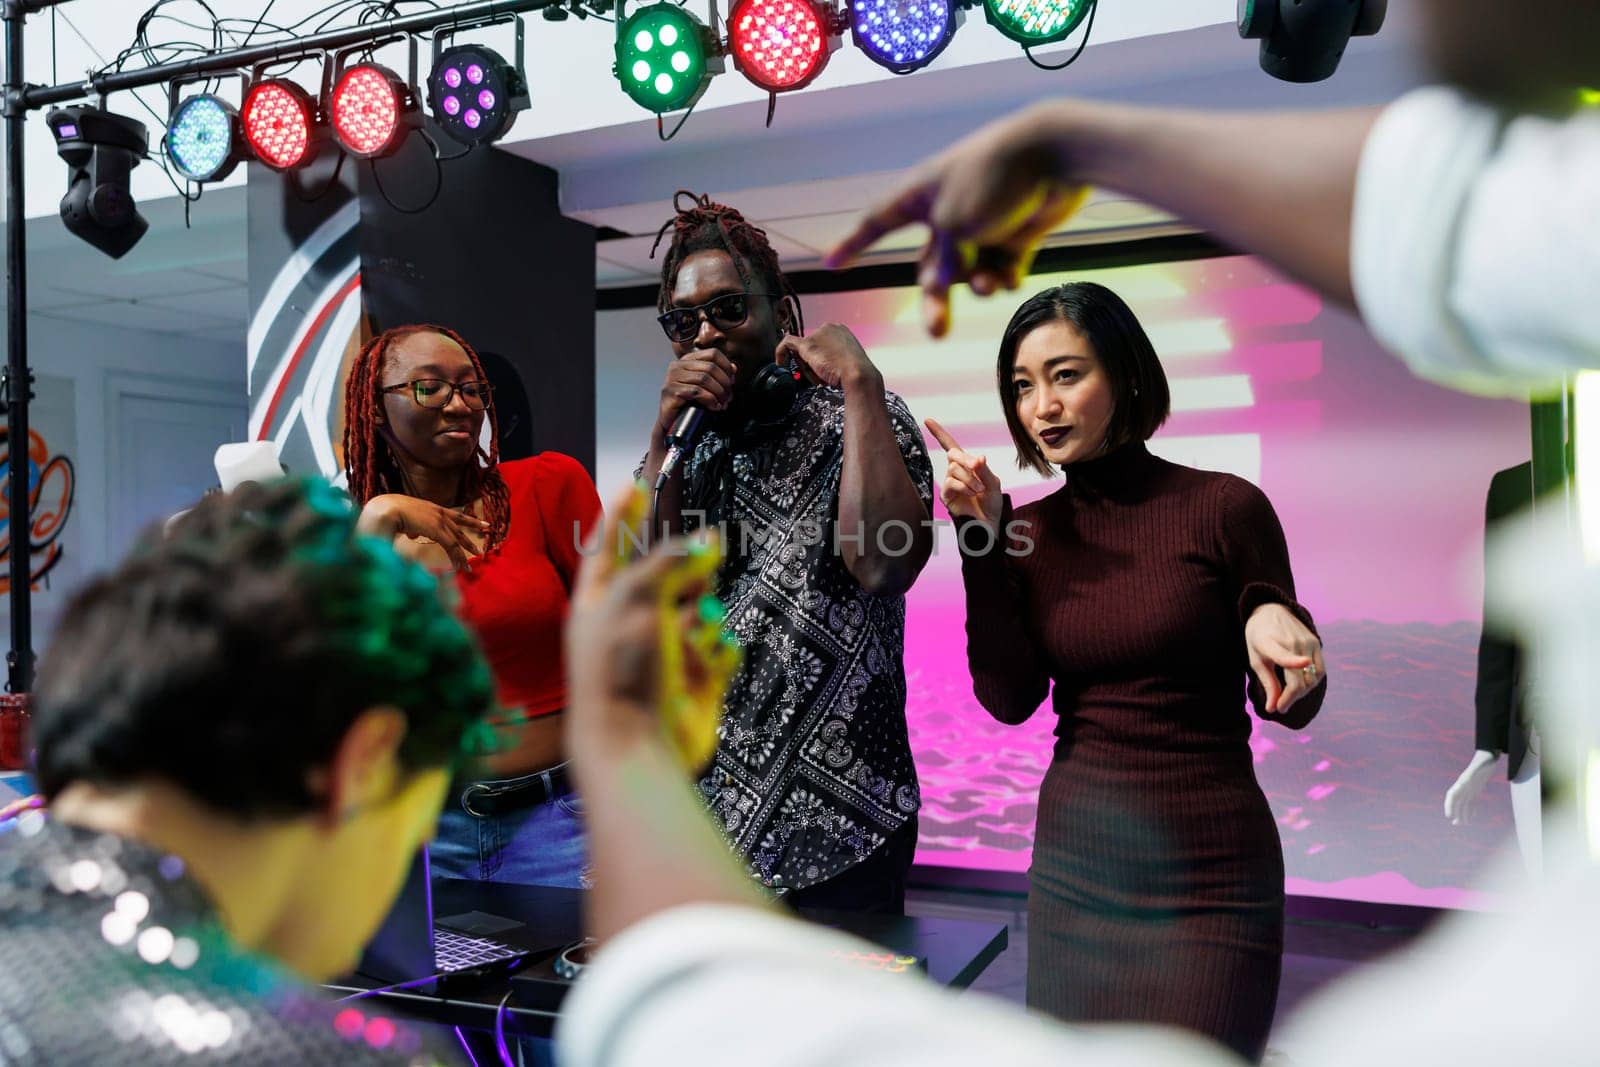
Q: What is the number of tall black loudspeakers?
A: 0